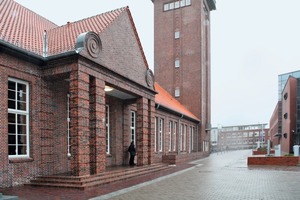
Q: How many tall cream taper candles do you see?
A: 0